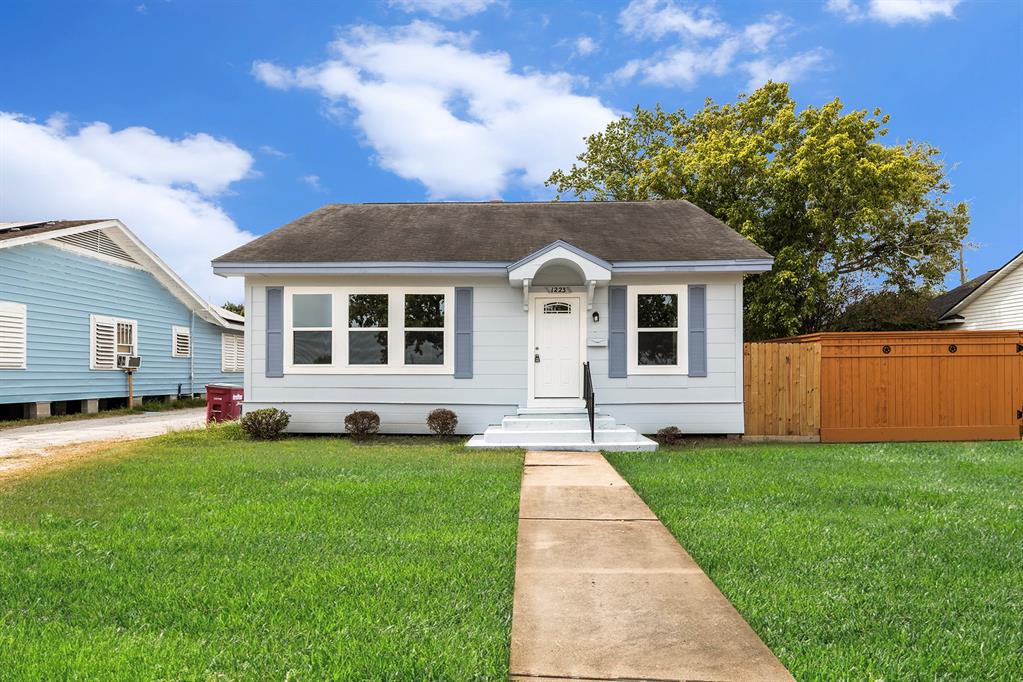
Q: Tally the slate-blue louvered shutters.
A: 4